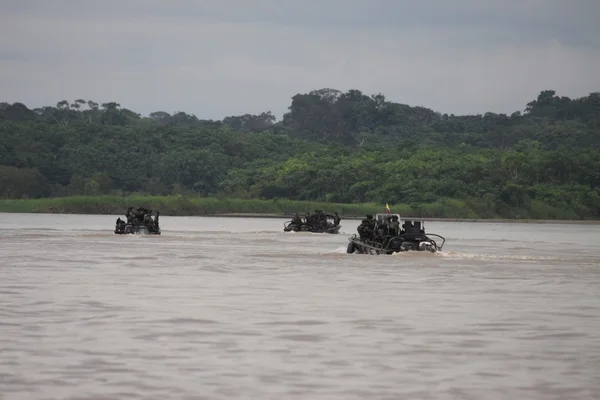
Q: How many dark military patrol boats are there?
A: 3